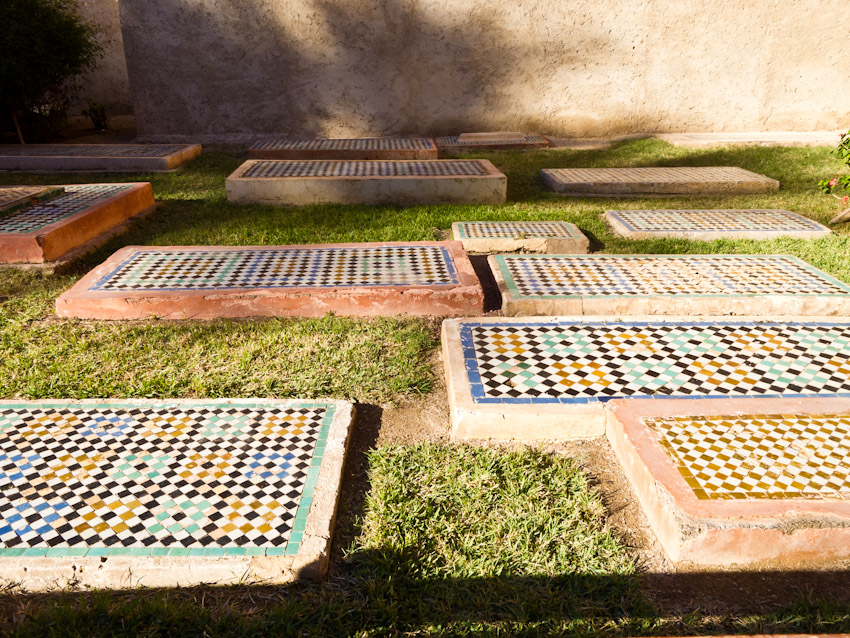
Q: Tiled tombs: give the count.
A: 13